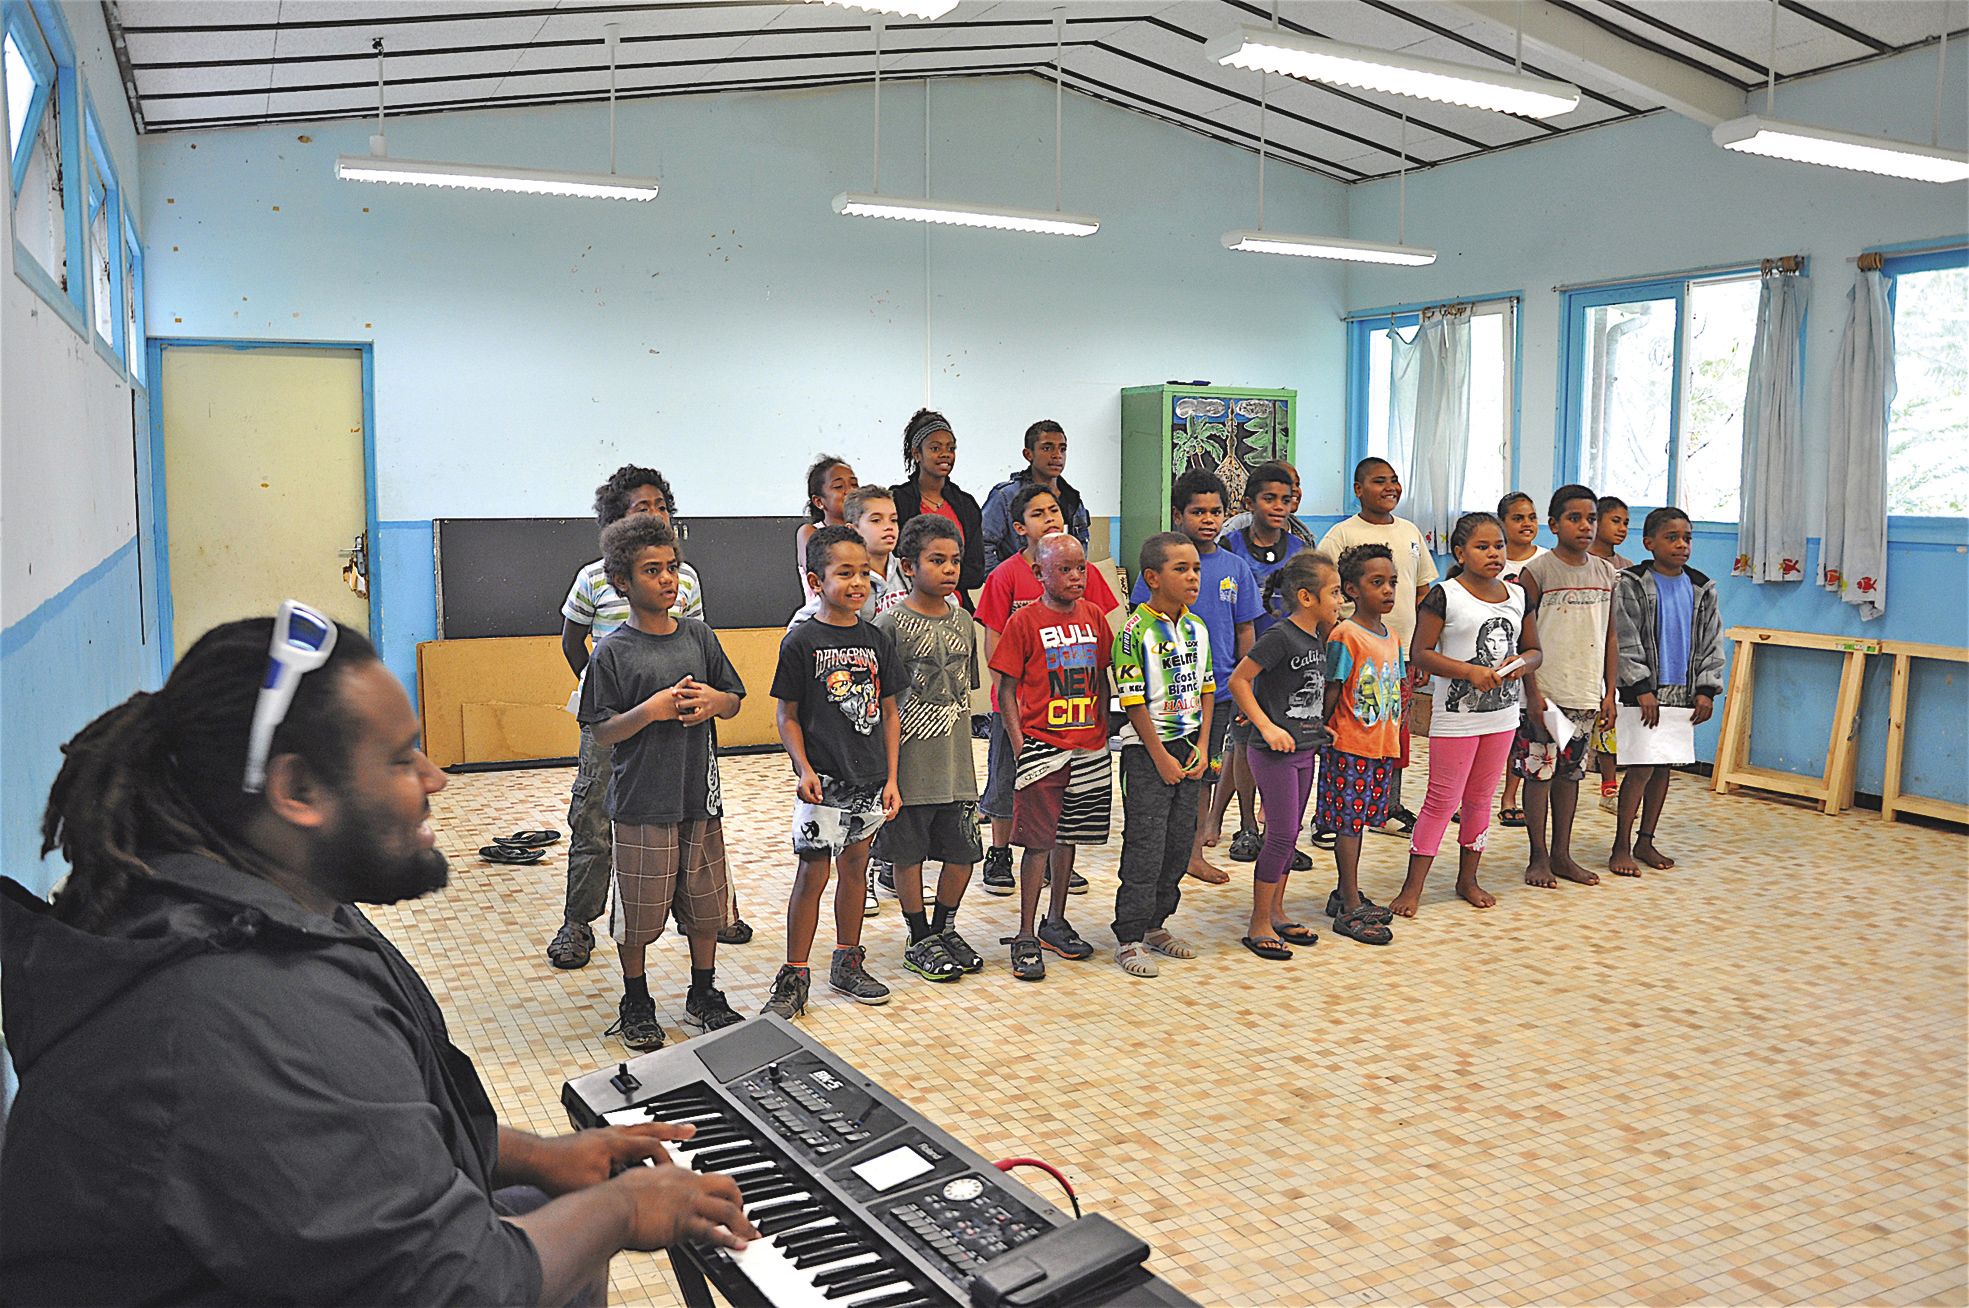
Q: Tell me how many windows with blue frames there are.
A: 6